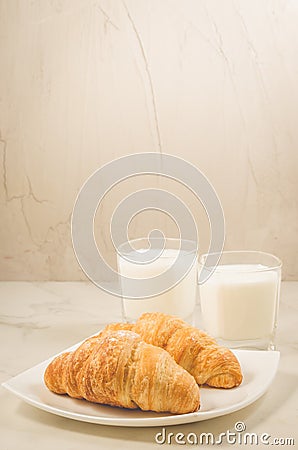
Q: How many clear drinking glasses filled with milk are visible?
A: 2